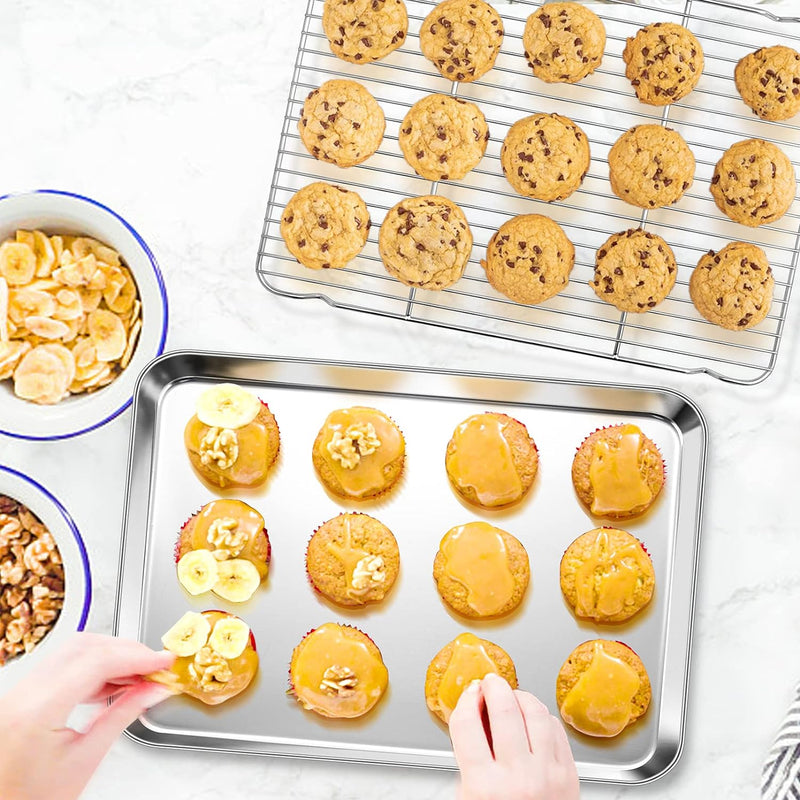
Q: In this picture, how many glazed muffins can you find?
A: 12